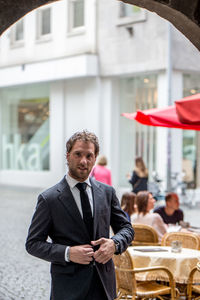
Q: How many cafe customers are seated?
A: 3